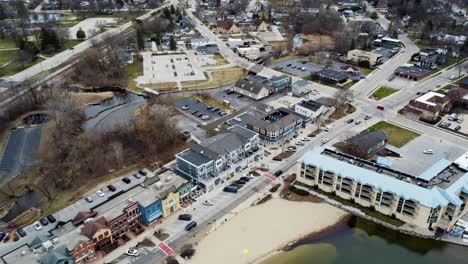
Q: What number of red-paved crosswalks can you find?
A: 2